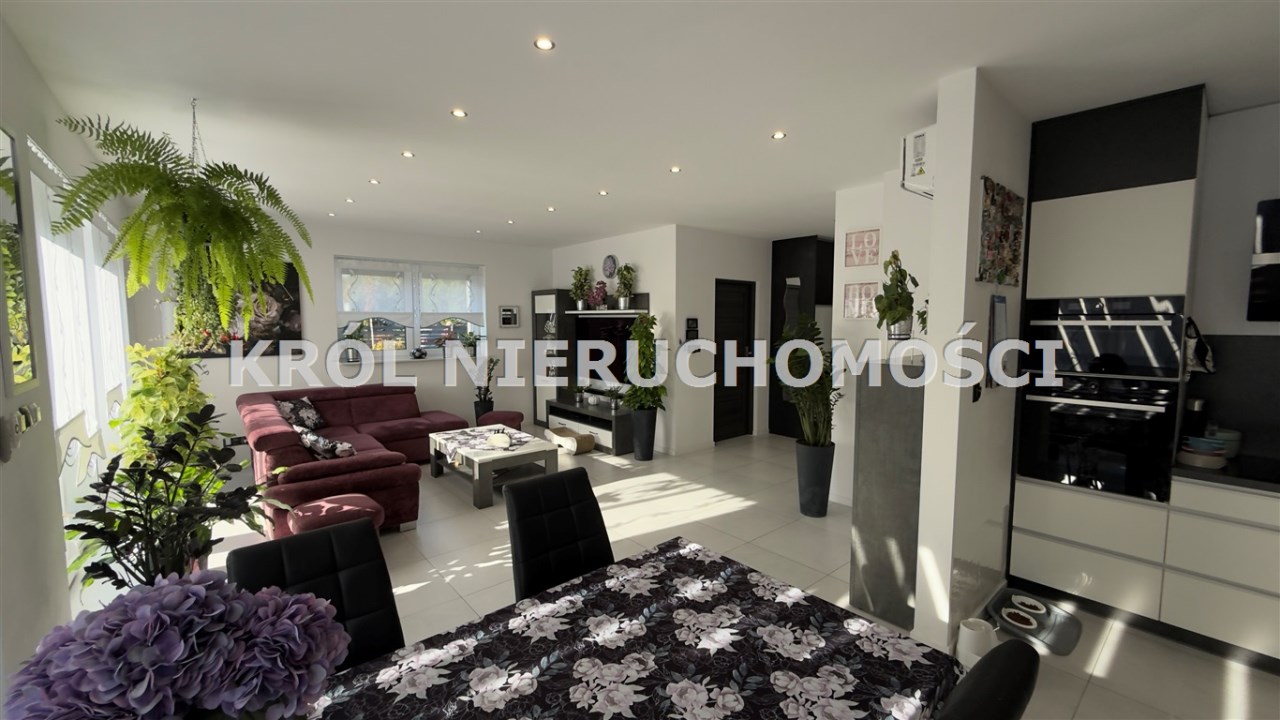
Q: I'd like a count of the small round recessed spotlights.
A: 12